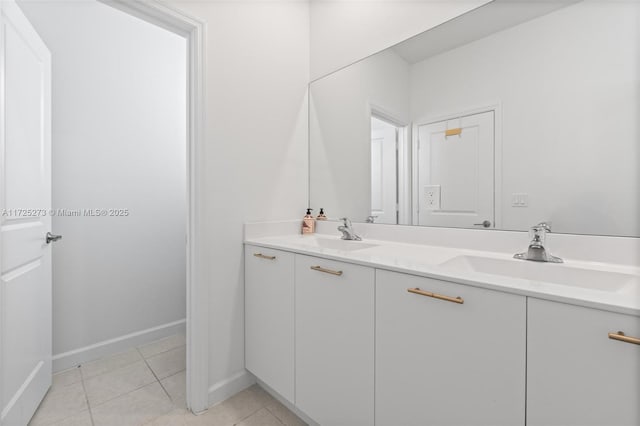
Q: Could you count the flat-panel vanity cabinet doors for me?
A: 4